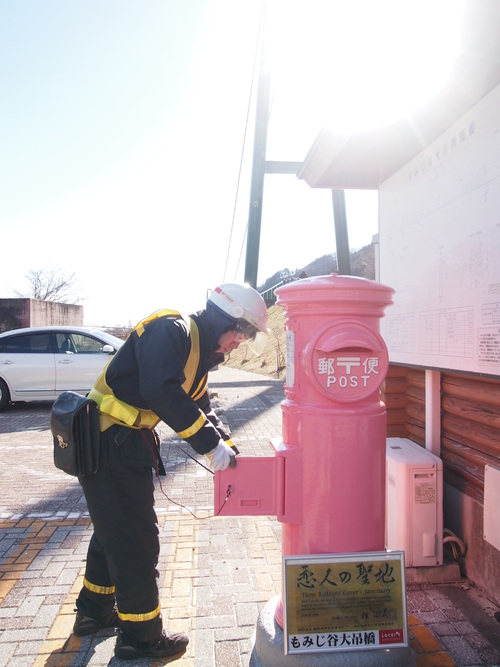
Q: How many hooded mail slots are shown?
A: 1